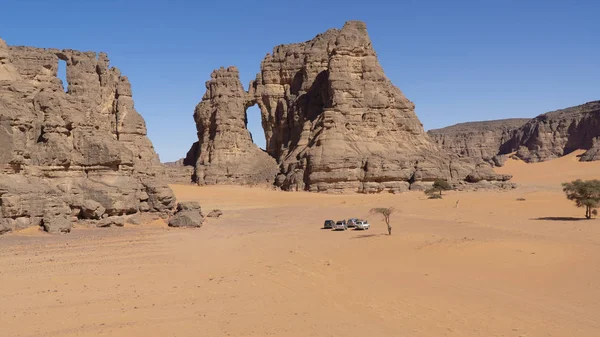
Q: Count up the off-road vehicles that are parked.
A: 4